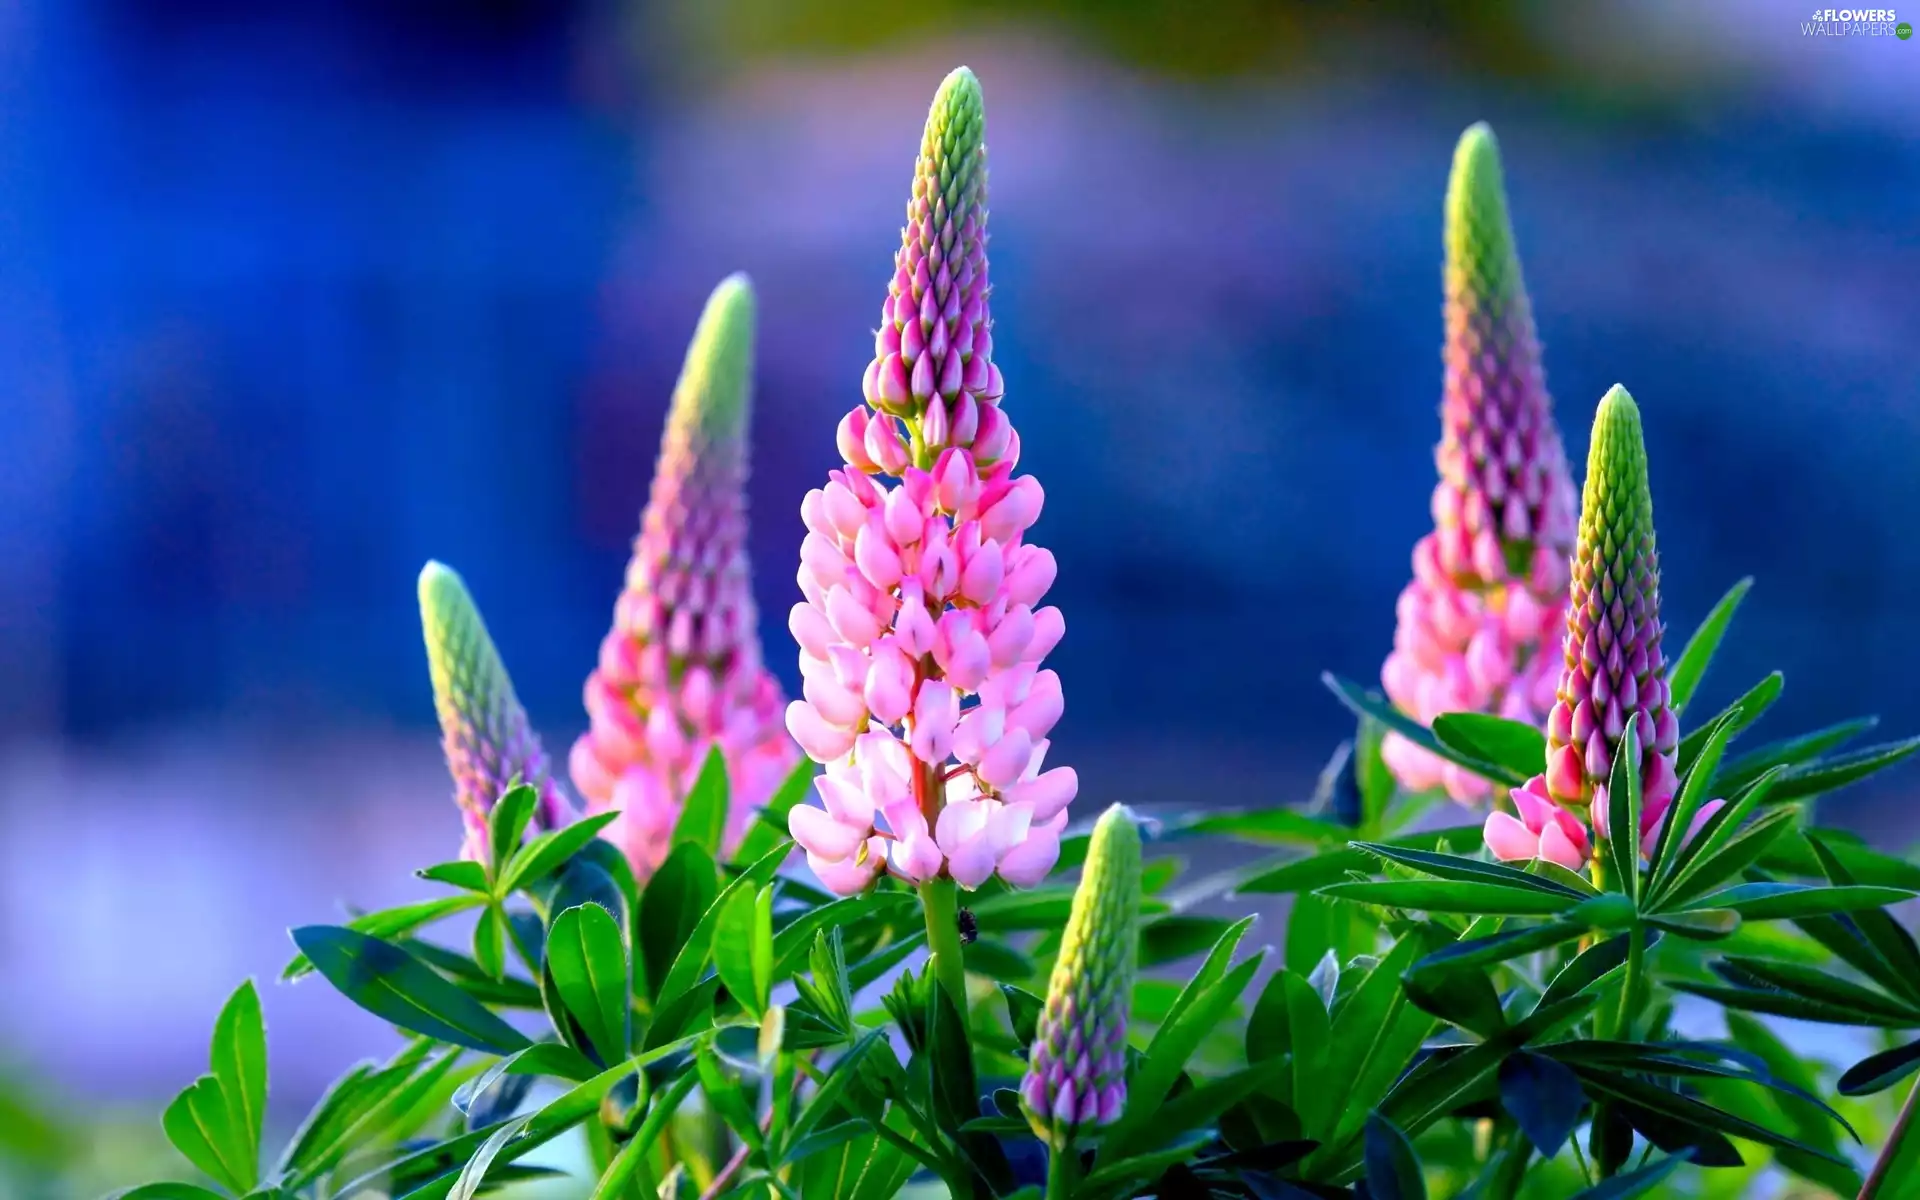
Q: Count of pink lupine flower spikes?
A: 6